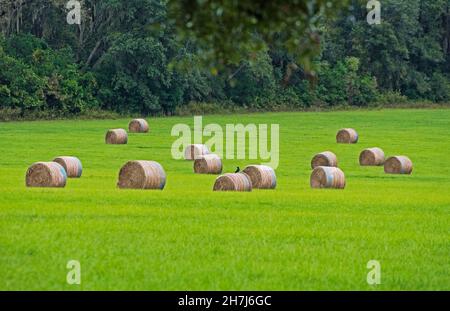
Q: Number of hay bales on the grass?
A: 14